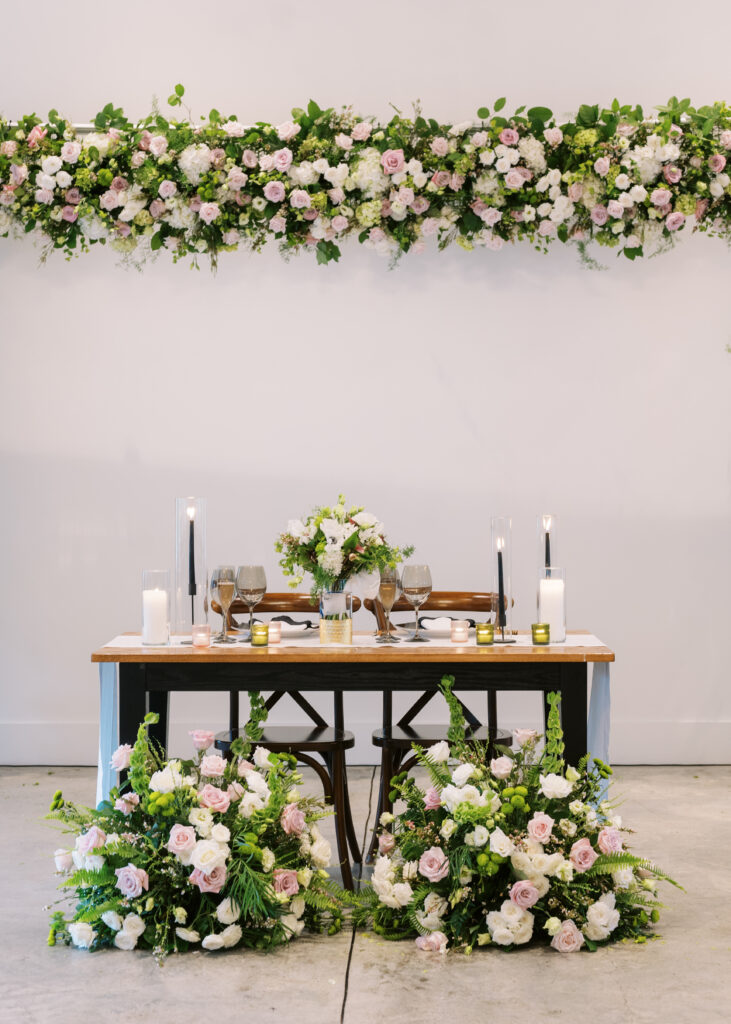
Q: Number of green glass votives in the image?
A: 3